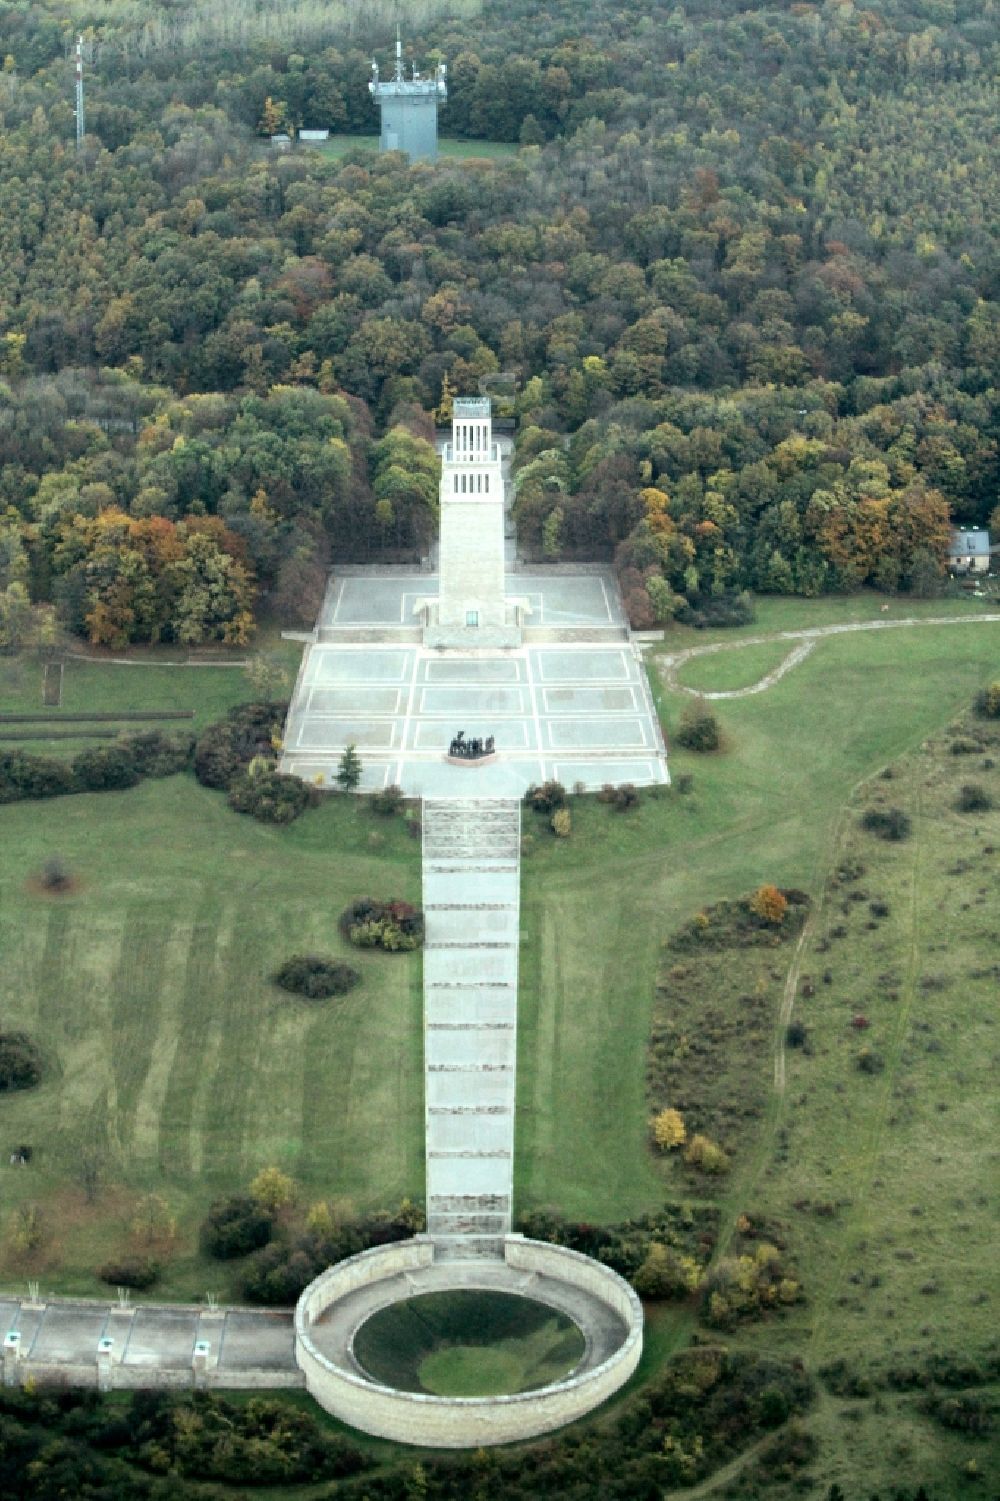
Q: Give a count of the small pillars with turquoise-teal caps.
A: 3